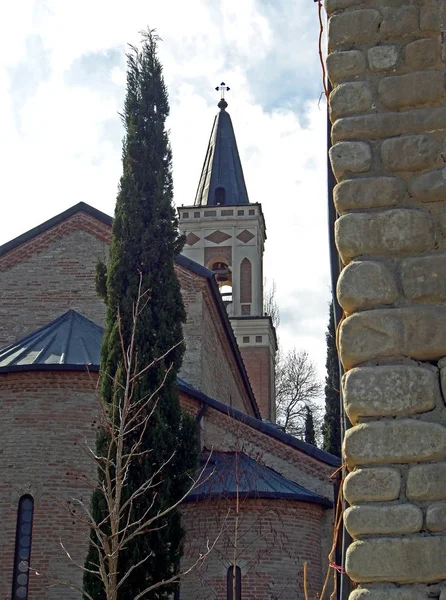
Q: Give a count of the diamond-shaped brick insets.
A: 3